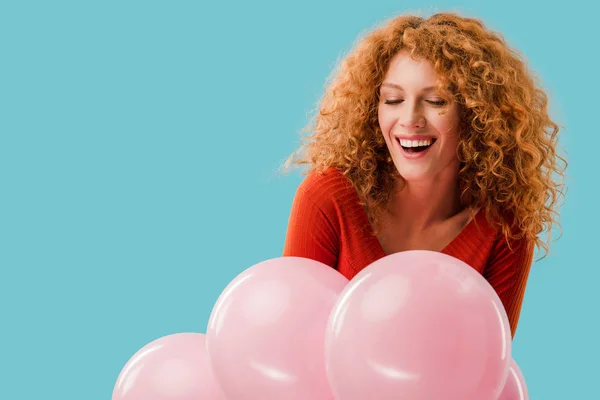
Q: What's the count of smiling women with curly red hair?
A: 1